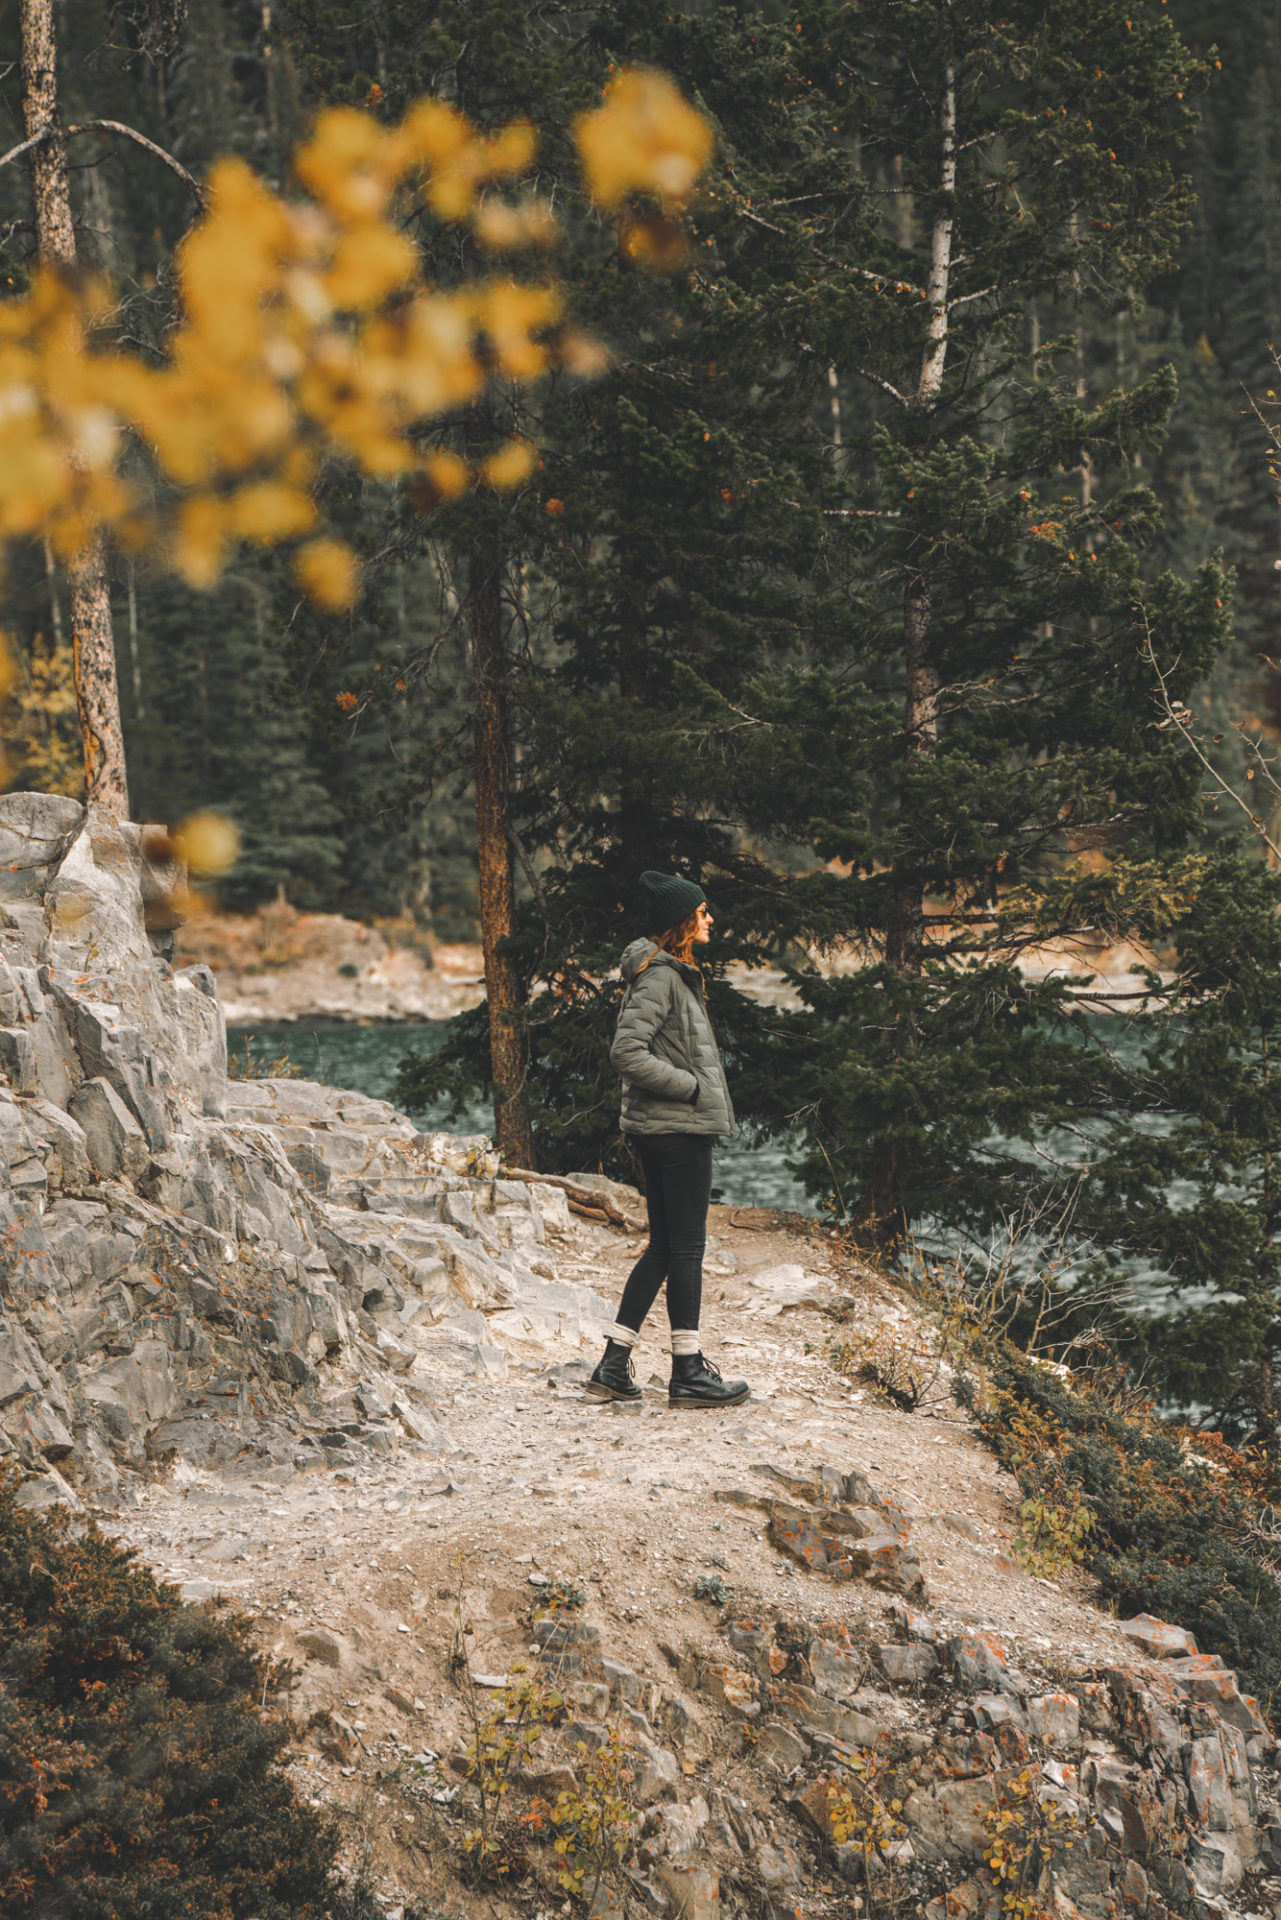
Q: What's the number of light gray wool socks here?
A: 2